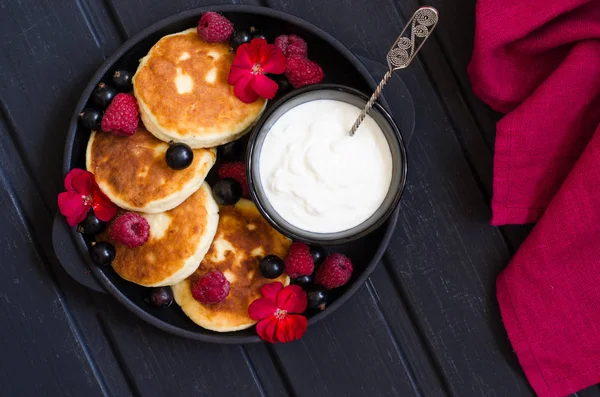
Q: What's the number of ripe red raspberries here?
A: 9